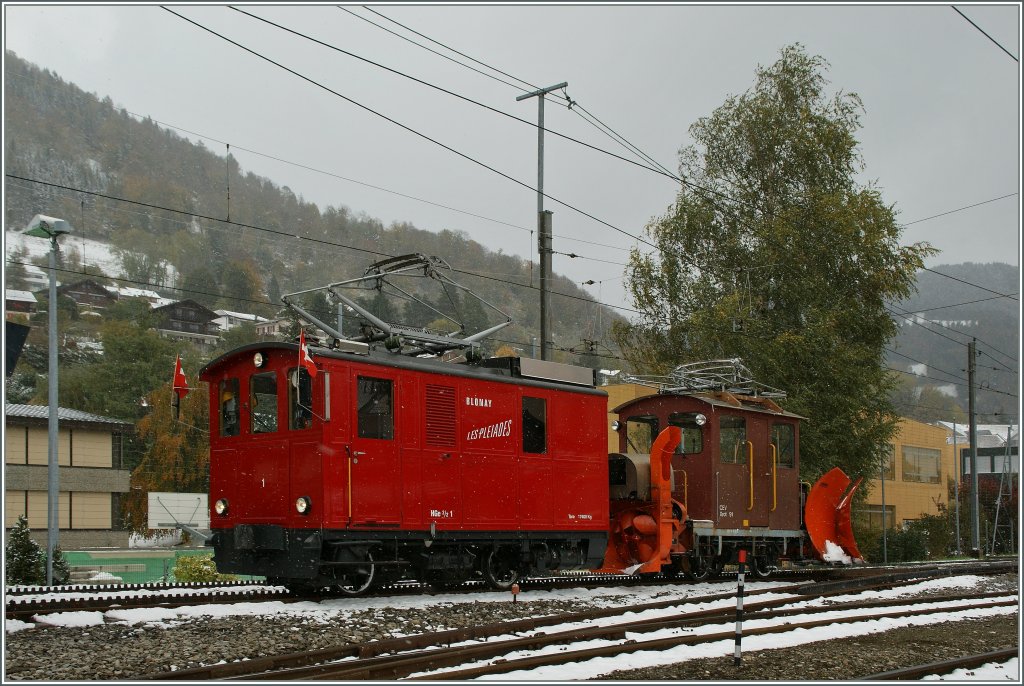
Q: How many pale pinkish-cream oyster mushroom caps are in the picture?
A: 0